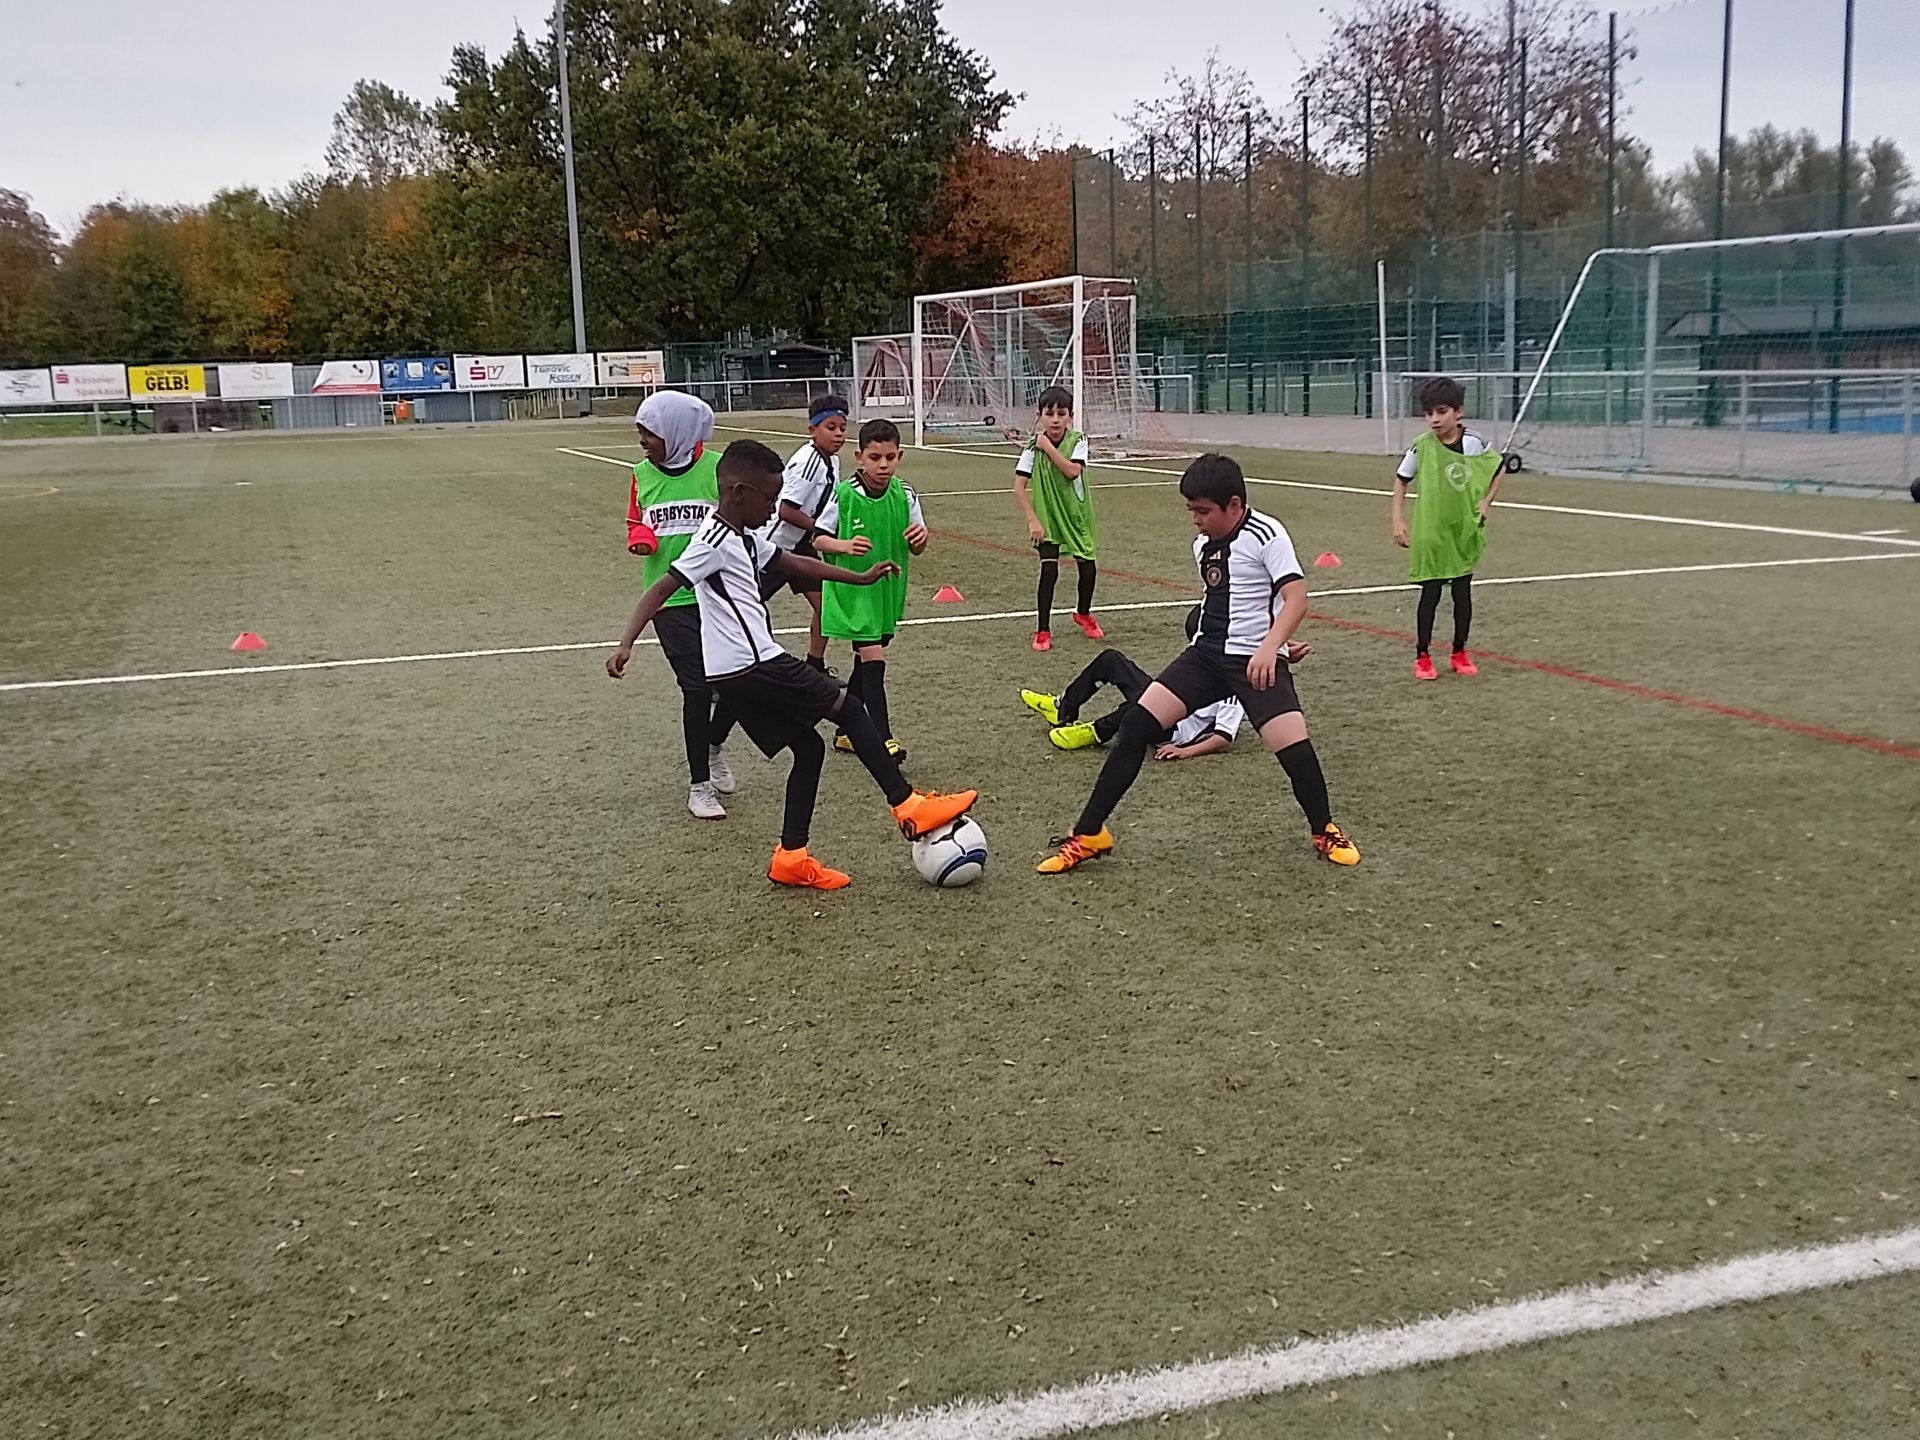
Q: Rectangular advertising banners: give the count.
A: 9